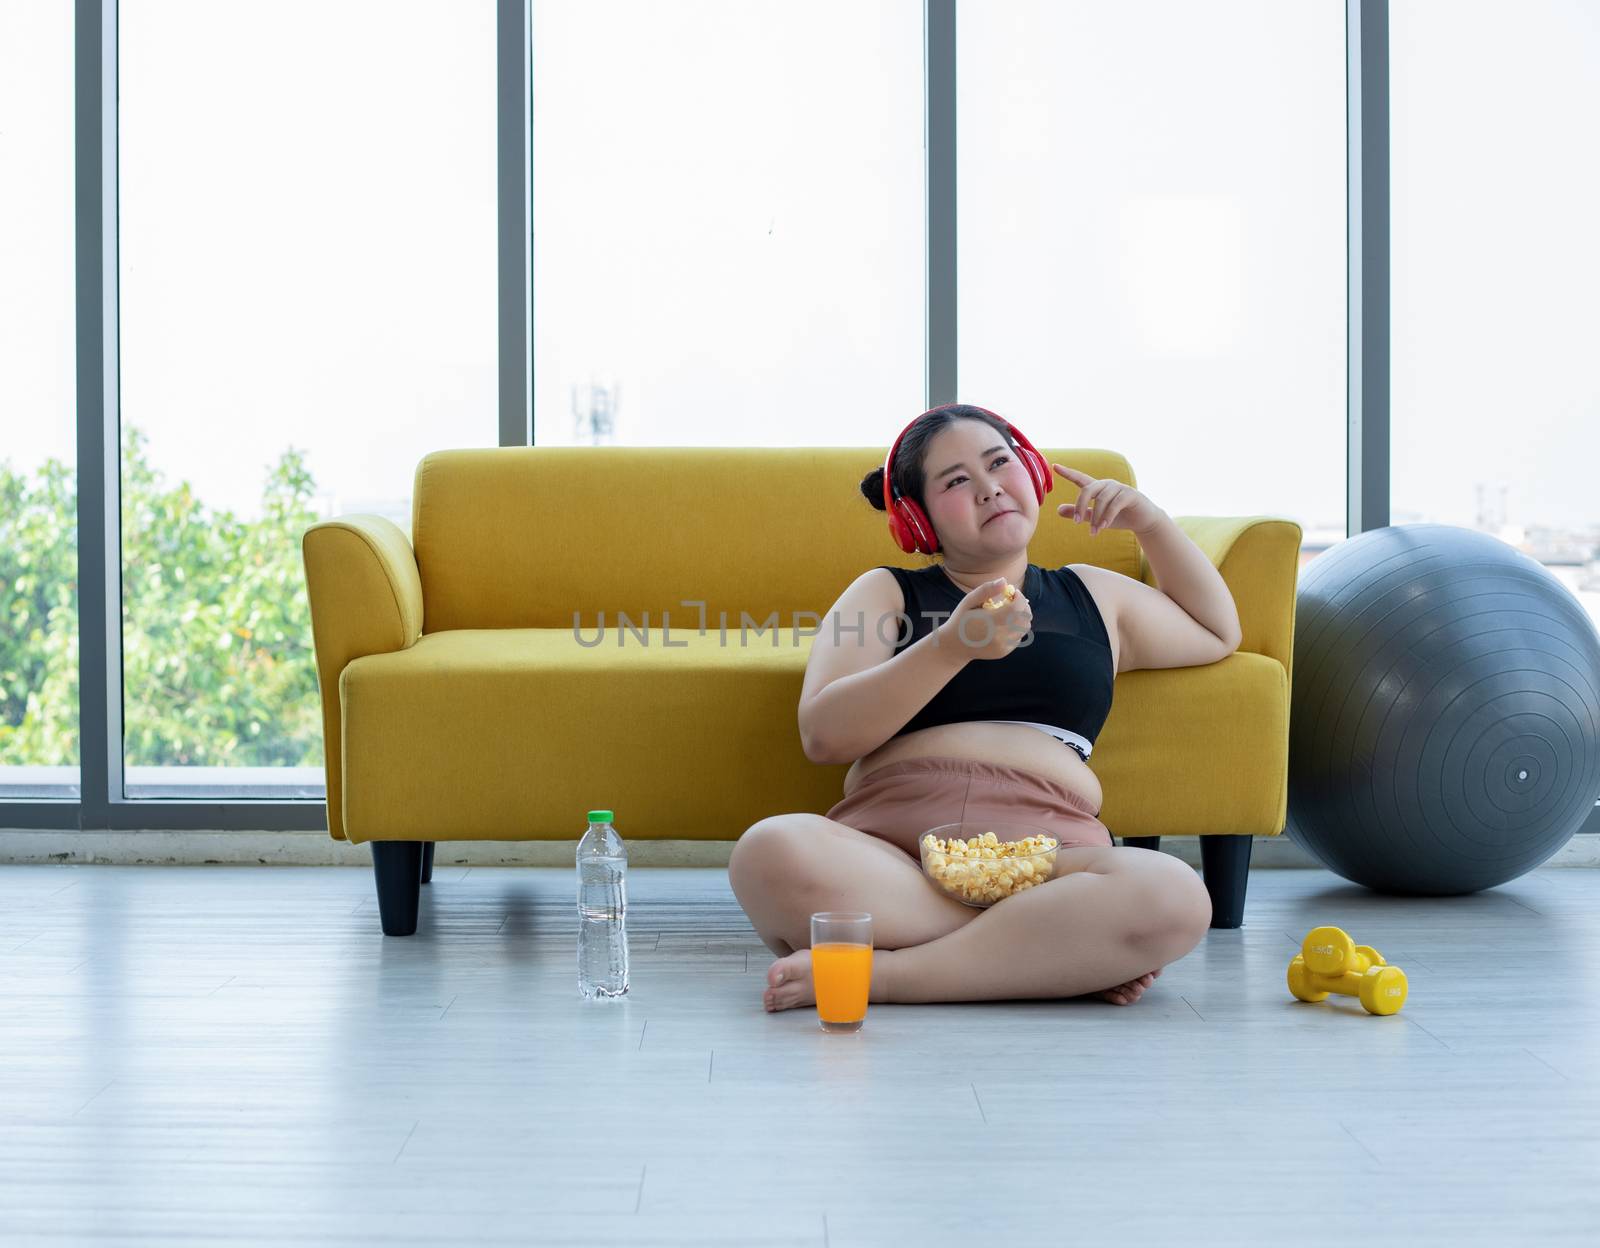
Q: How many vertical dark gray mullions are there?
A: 4